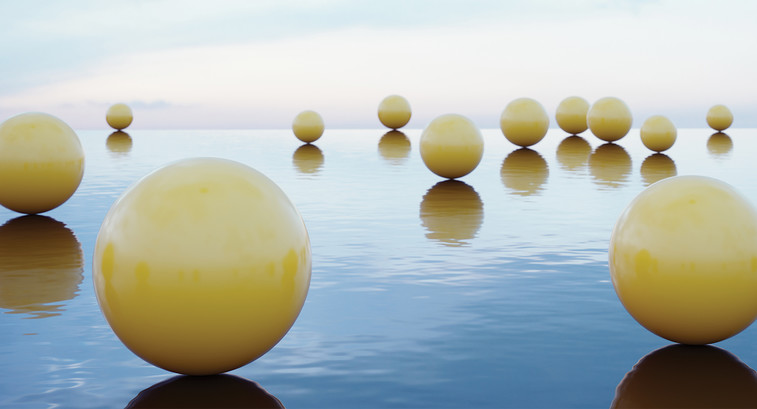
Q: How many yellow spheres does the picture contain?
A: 12